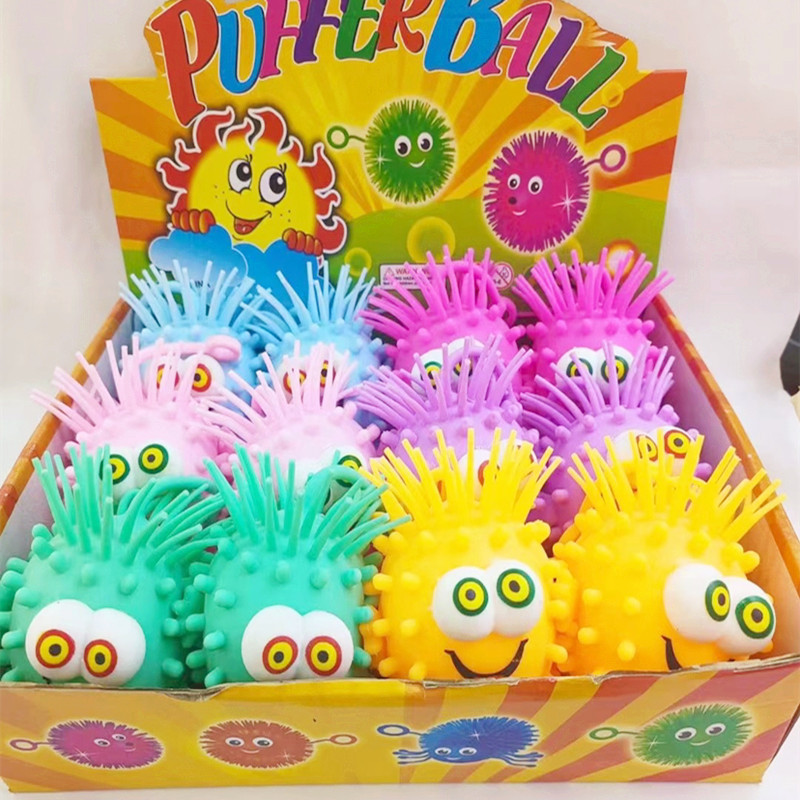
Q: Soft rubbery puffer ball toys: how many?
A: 12